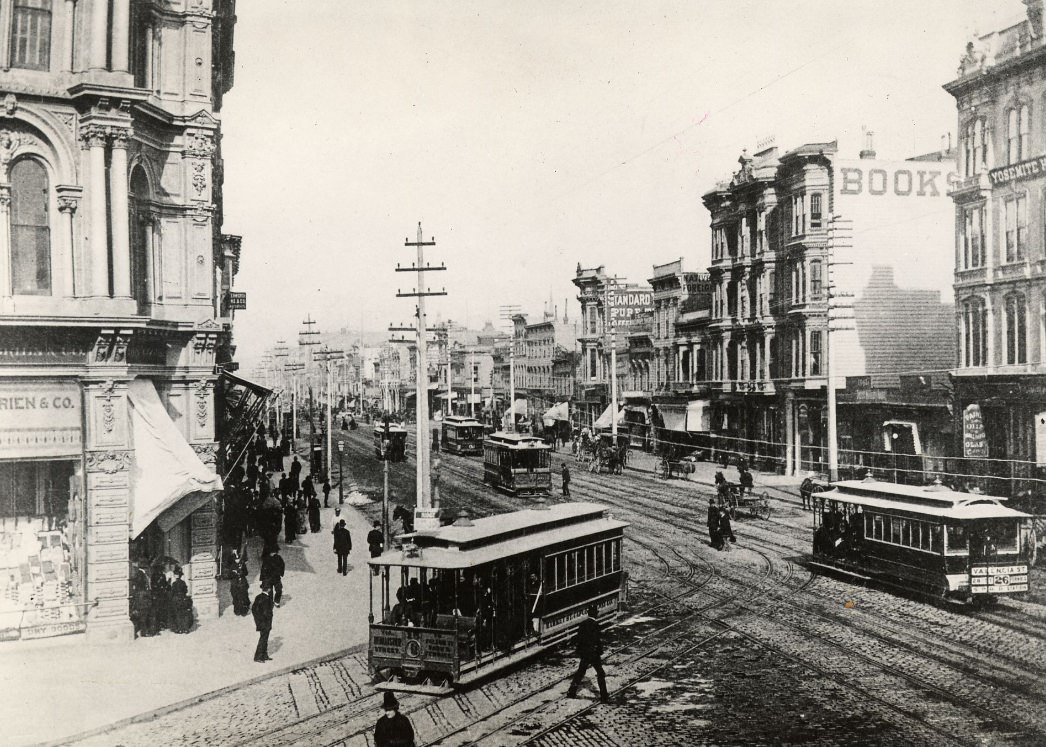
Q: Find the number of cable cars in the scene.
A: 5